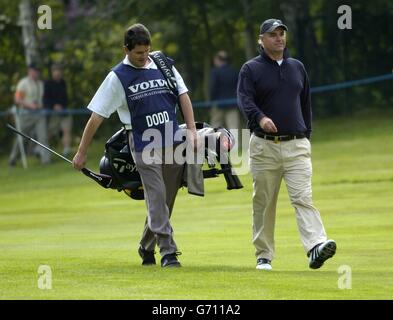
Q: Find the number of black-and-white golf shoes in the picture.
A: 2